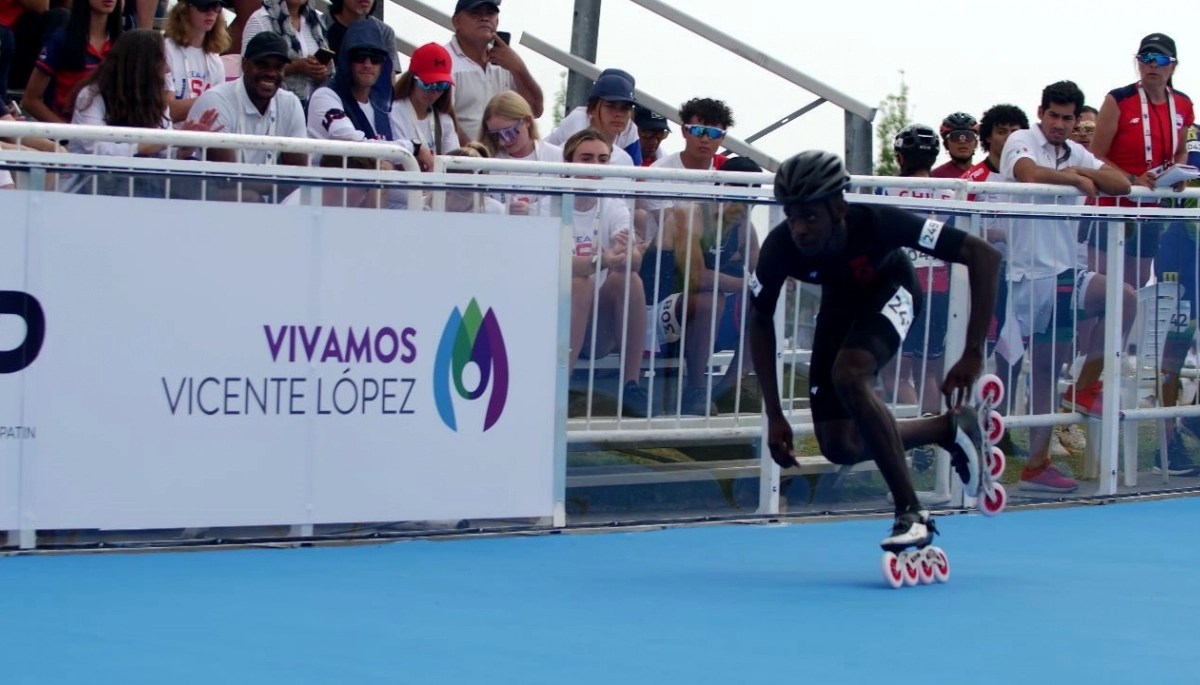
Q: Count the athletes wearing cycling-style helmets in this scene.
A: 3